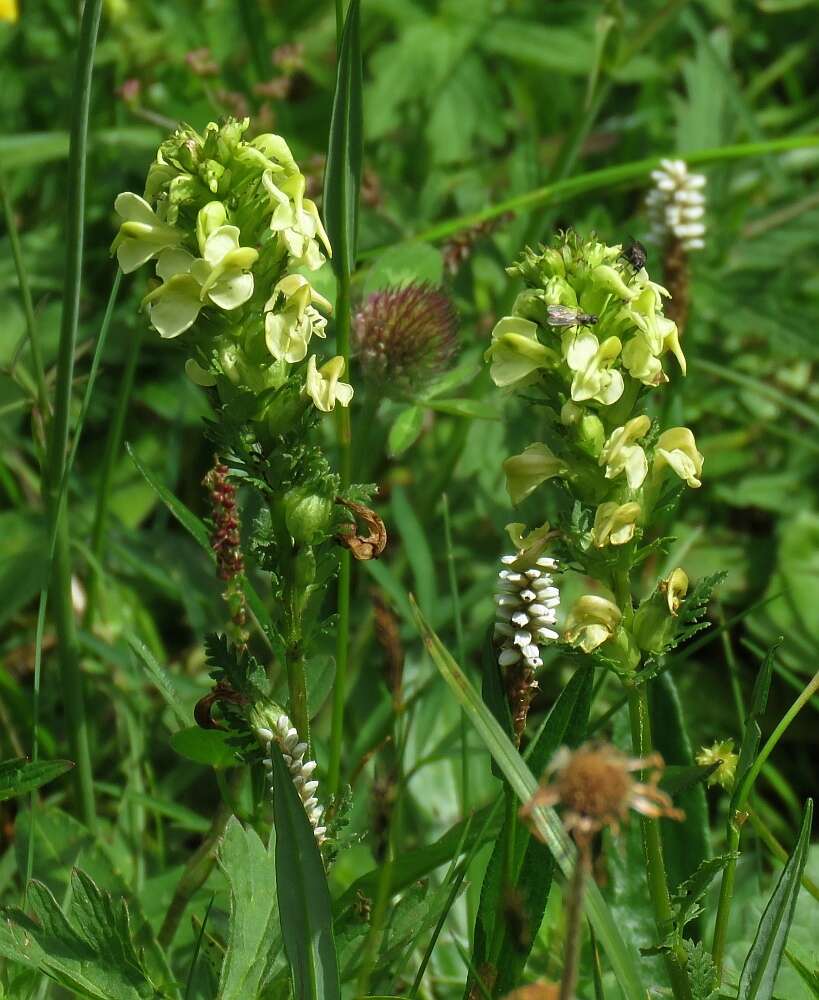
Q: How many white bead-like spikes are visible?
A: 3